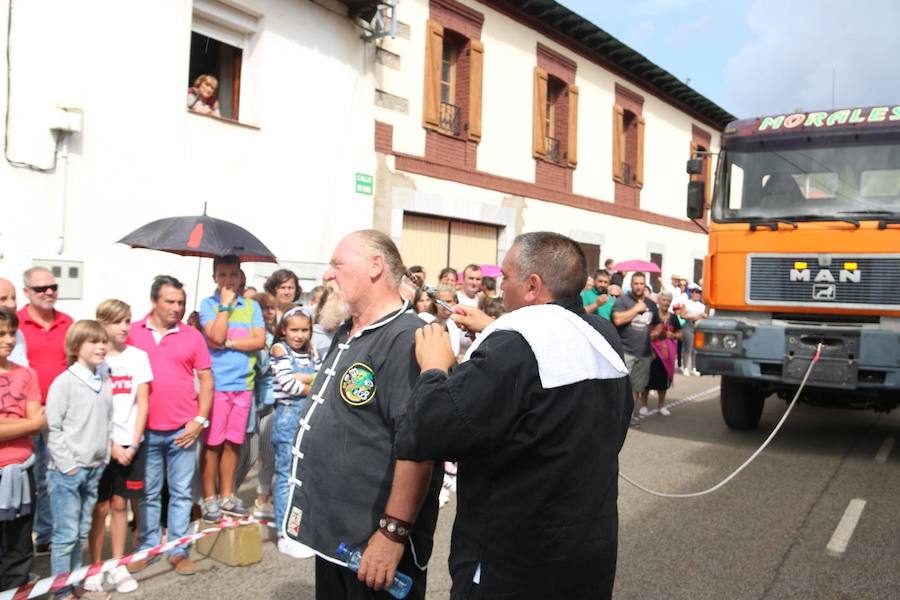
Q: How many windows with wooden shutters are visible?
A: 4